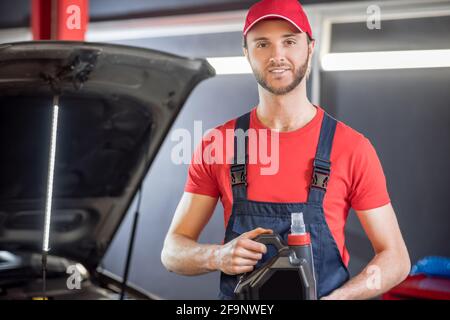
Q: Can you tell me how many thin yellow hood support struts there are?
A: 0